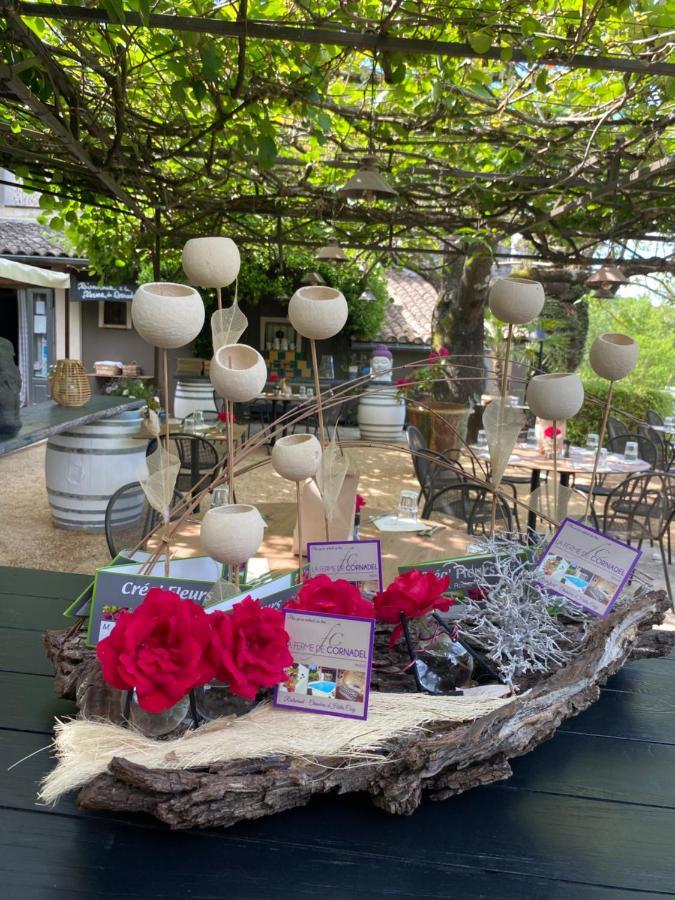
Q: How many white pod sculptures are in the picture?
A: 9